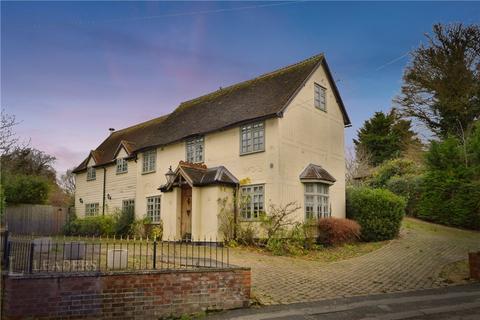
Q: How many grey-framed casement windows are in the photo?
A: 11